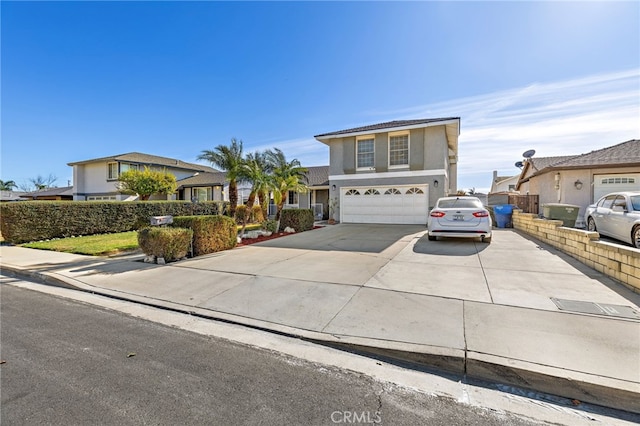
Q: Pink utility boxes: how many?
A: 0